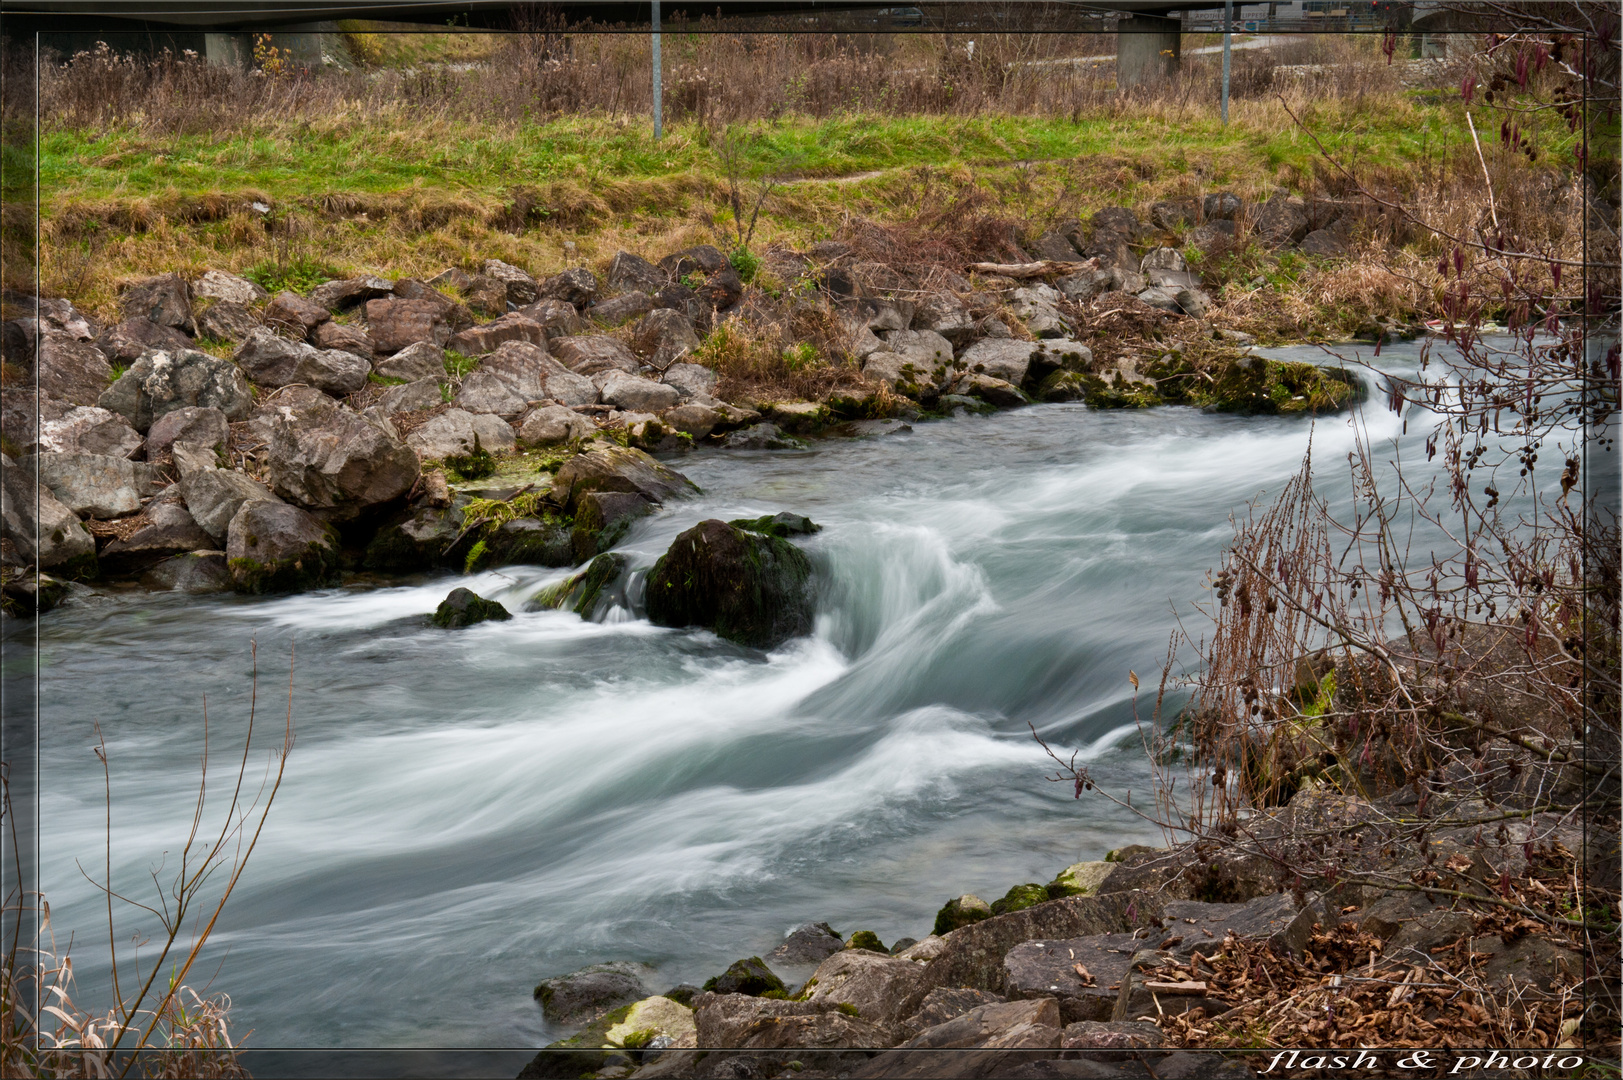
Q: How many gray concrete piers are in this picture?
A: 2